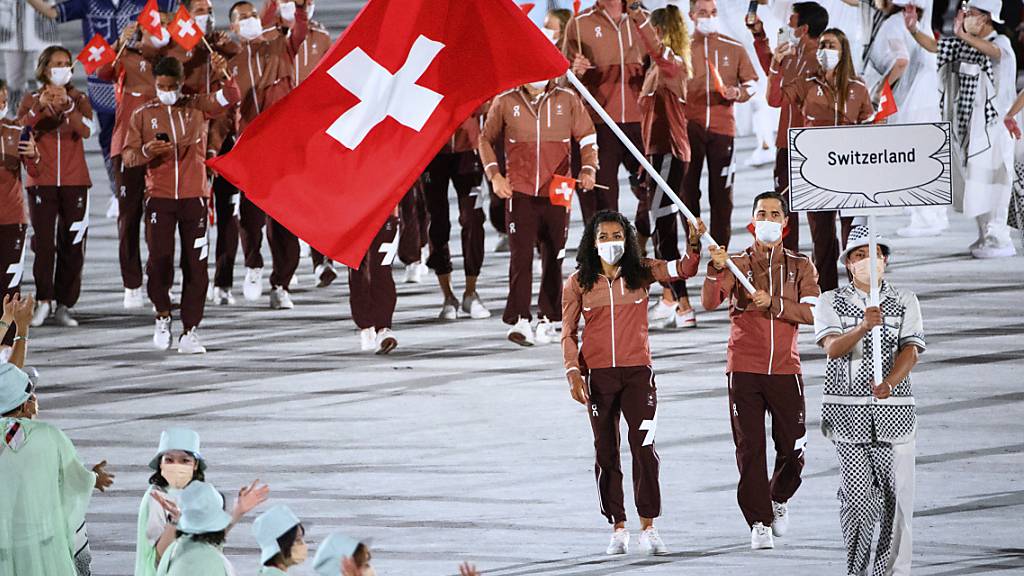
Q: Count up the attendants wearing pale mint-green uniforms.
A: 5